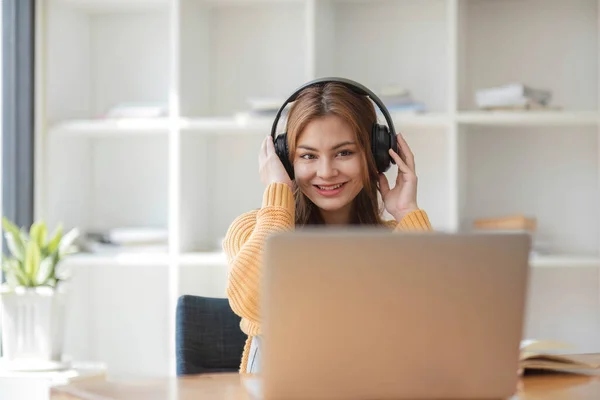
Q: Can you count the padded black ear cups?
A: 2